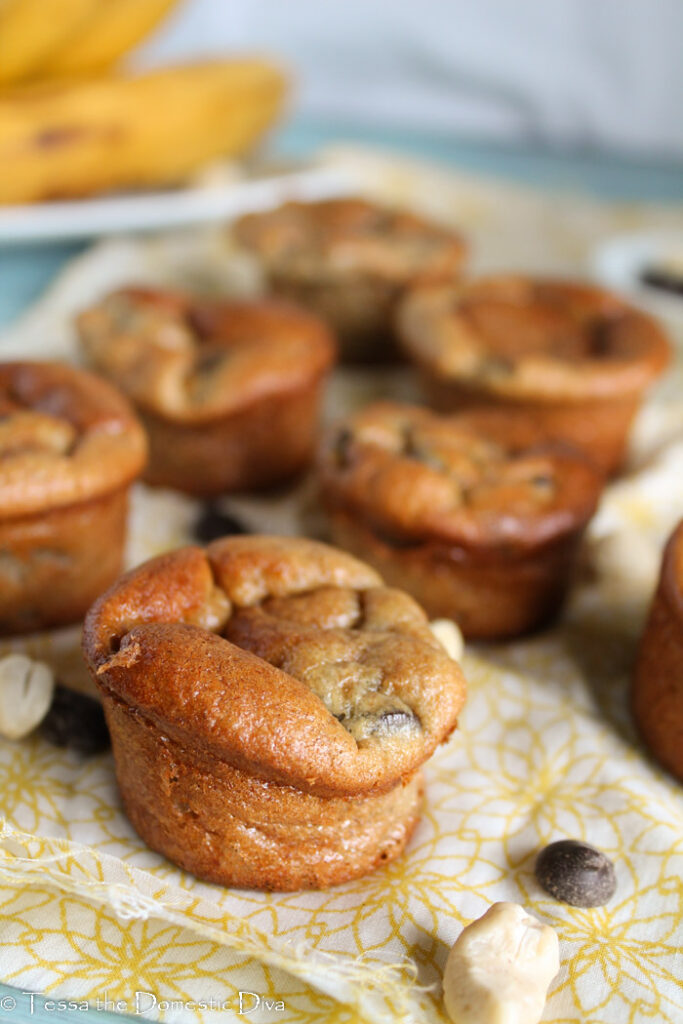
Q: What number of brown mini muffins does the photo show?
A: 7